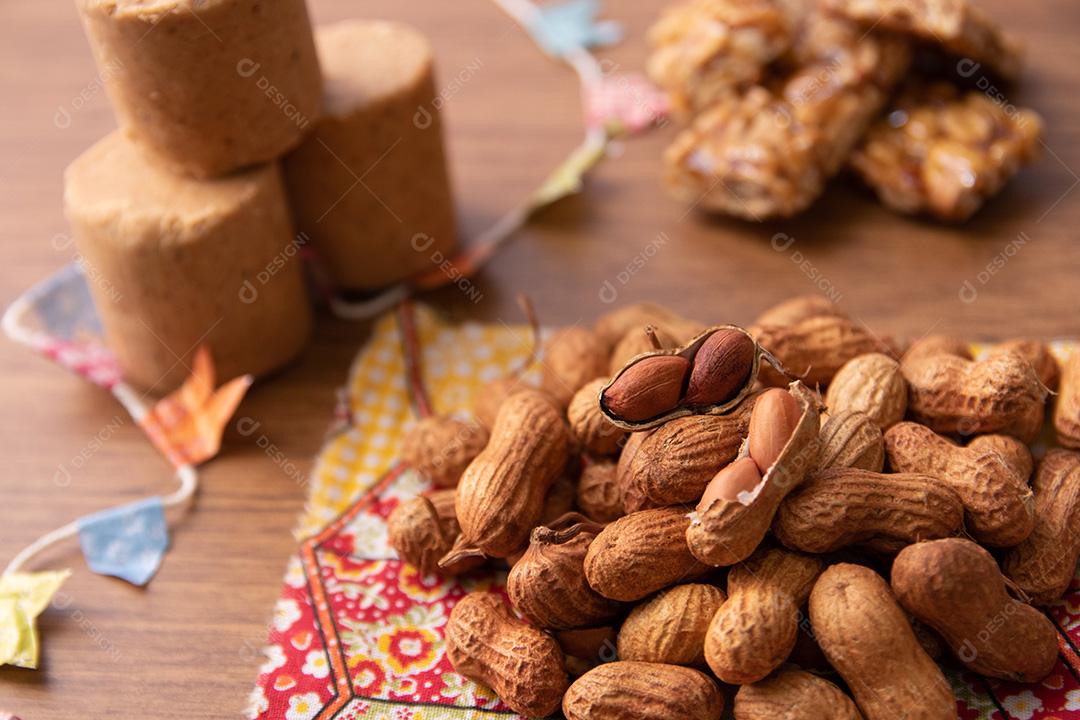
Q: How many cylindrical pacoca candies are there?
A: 3